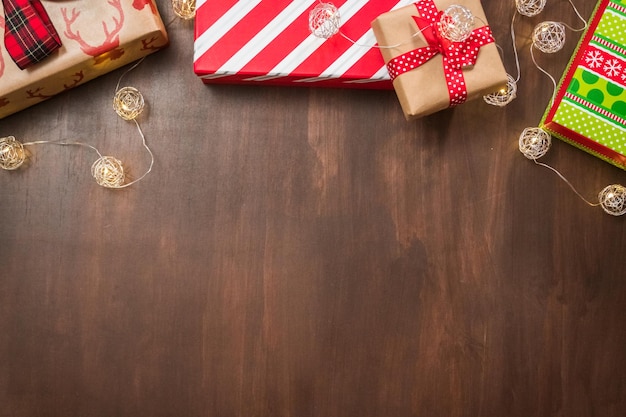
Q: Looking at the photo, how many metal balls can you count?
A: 11